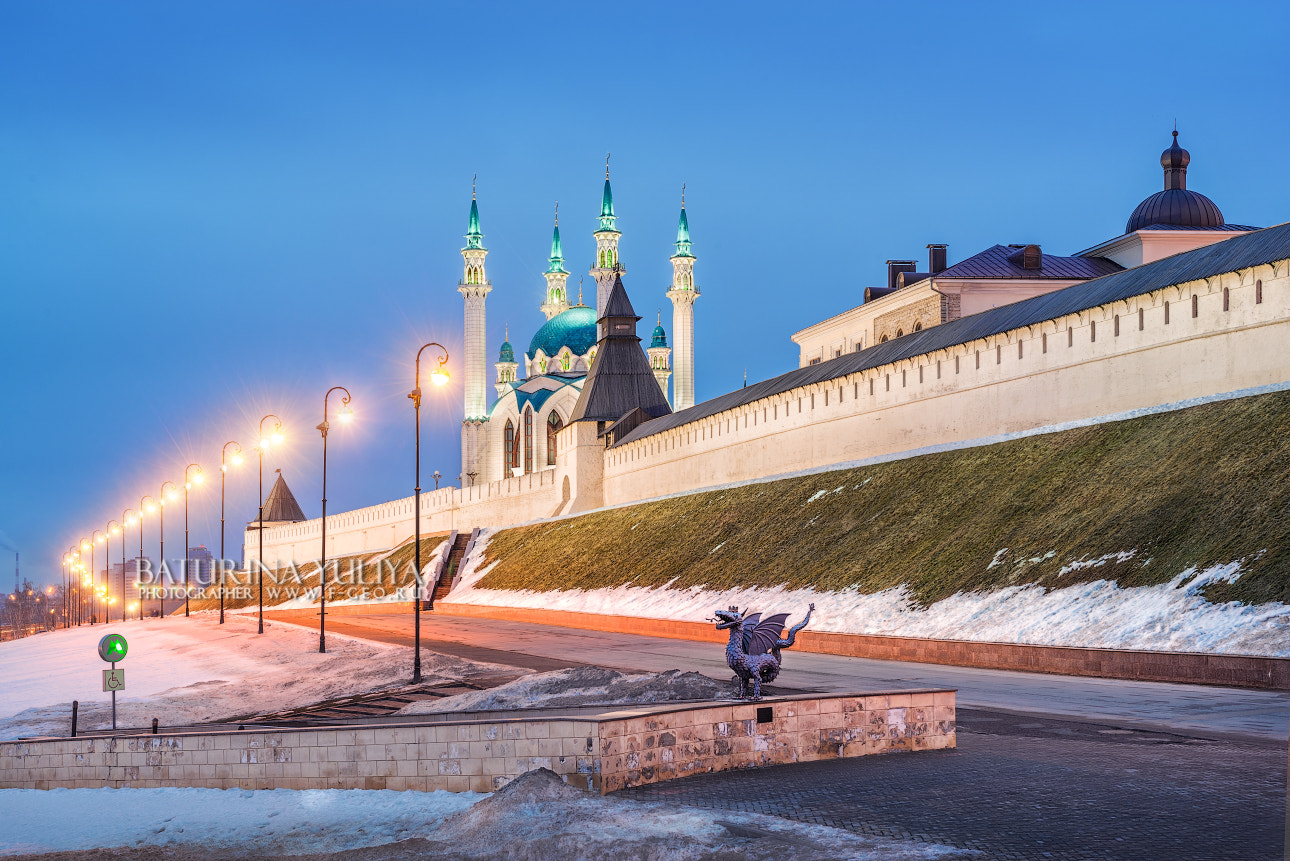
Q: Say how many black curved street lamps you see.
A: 13